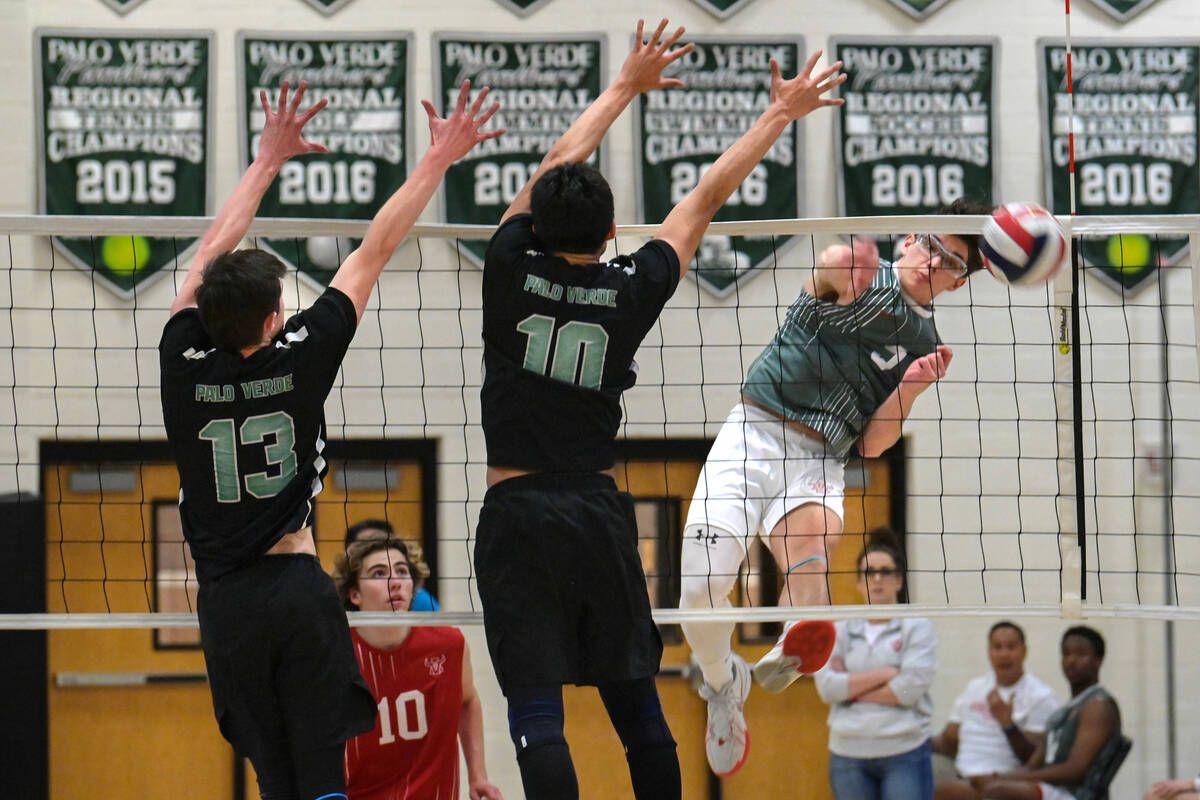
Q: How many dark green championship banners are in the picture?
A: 6